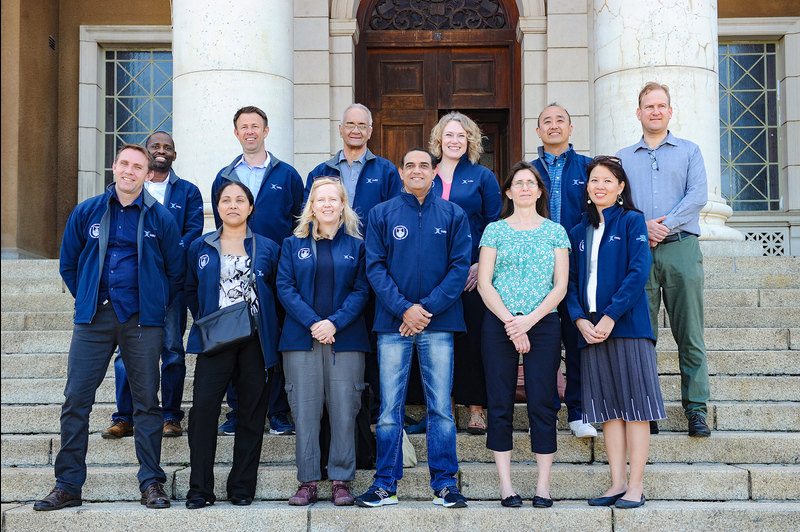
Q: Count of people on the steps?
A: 12